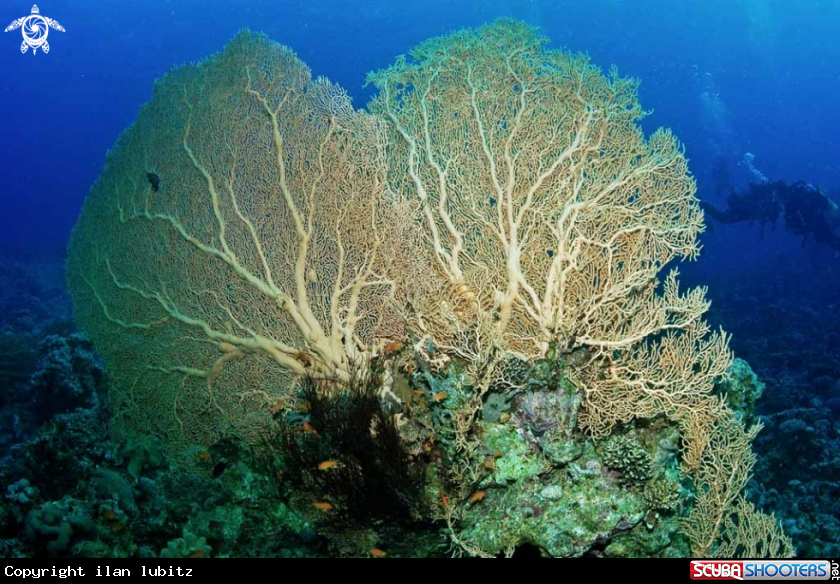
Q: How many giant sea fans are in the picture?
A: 2